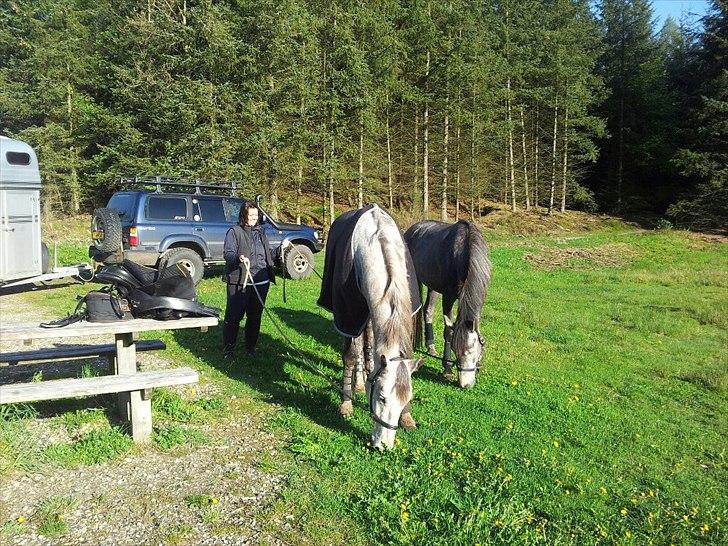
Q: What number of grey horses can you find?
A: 2